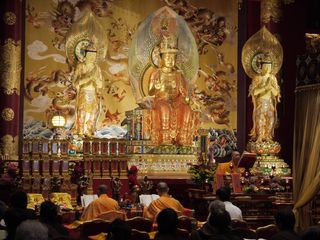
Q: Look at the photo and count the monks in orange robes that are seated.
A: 2